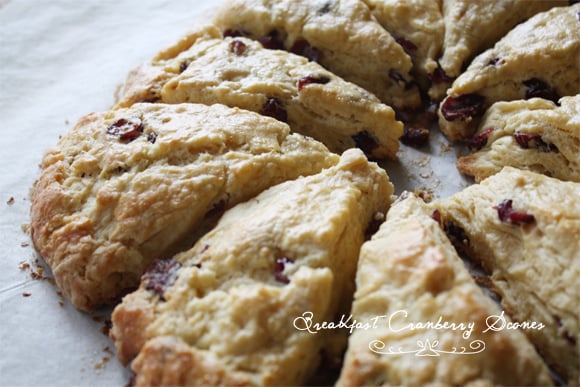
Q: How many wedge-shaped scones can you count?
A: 10